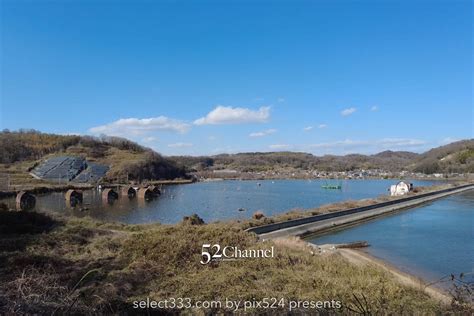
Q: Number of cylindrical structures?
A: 6